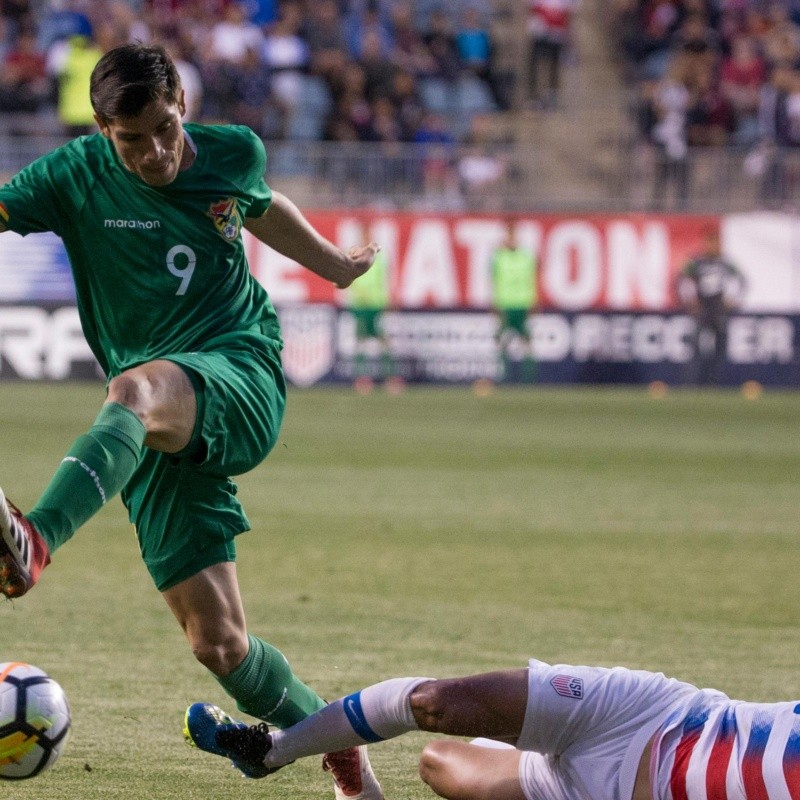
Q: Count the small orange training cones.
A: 3